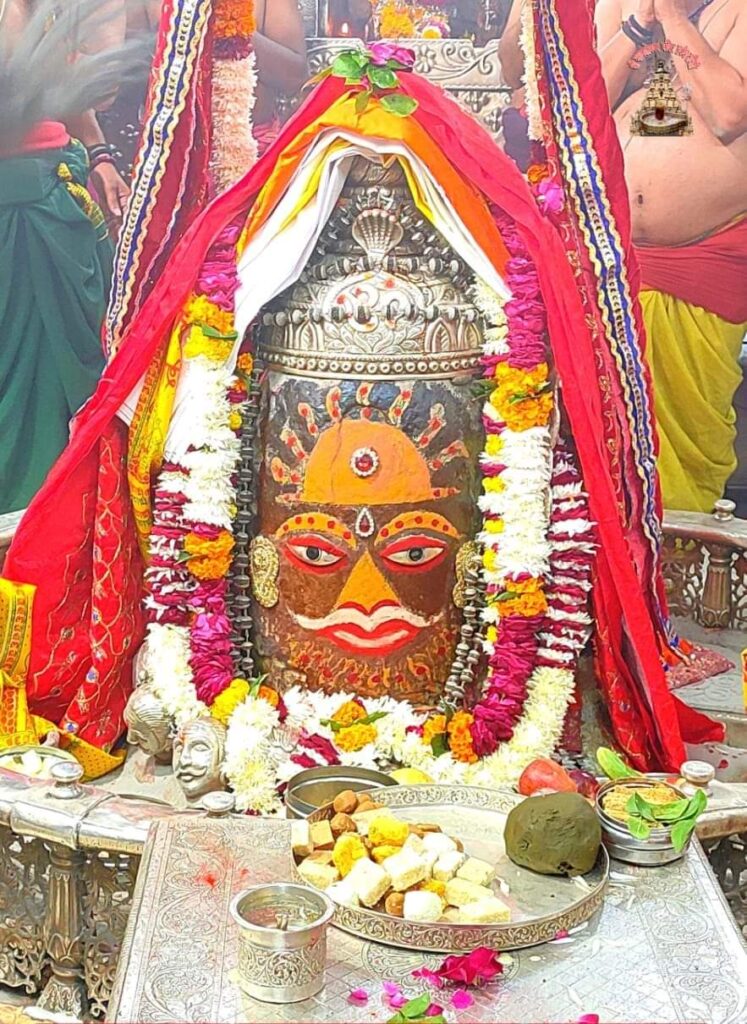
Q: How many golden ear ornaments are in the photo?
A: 2